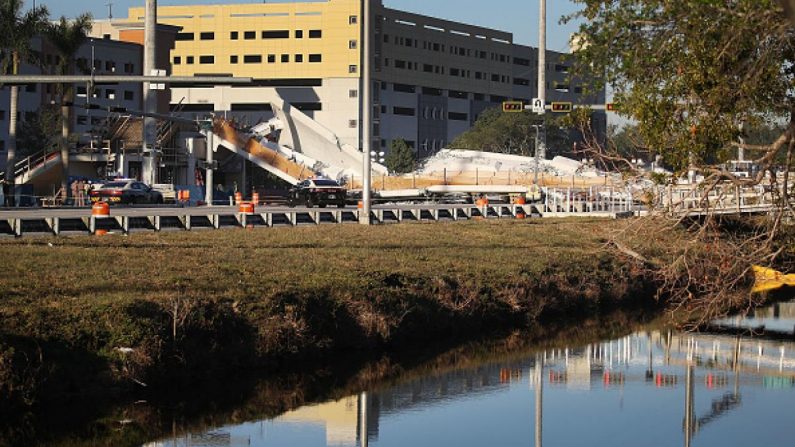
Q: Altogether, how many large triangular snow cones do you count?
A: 0